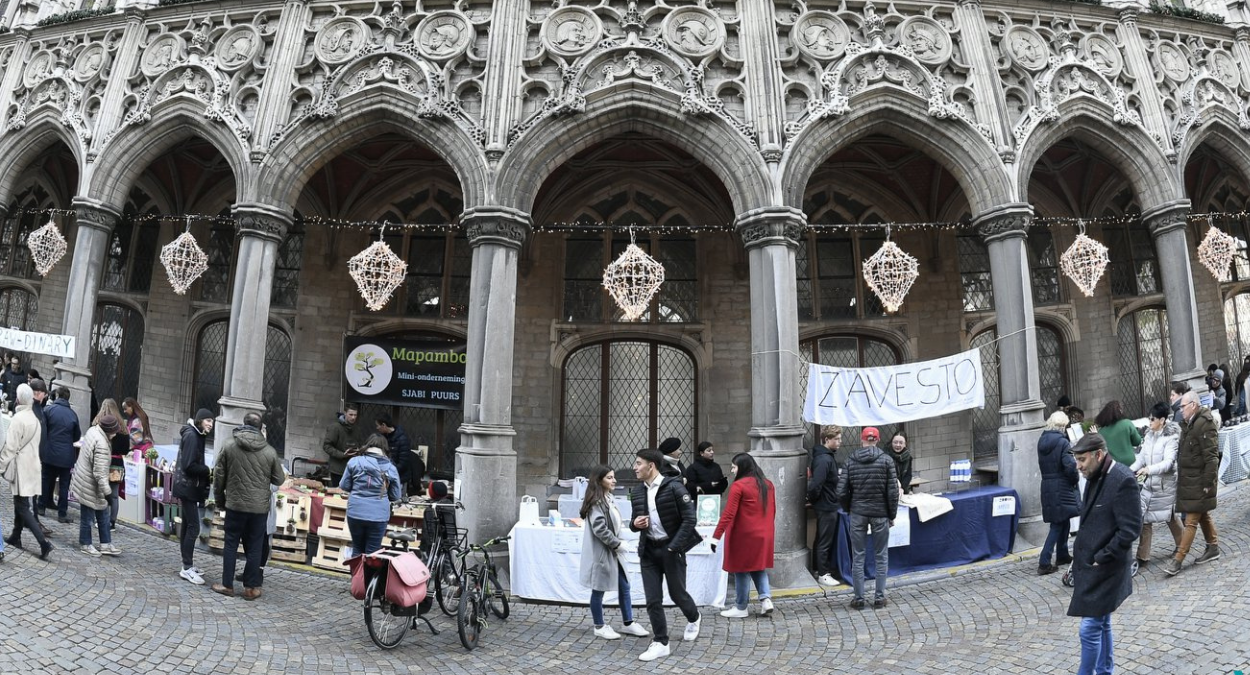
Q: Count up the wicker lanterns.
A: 7